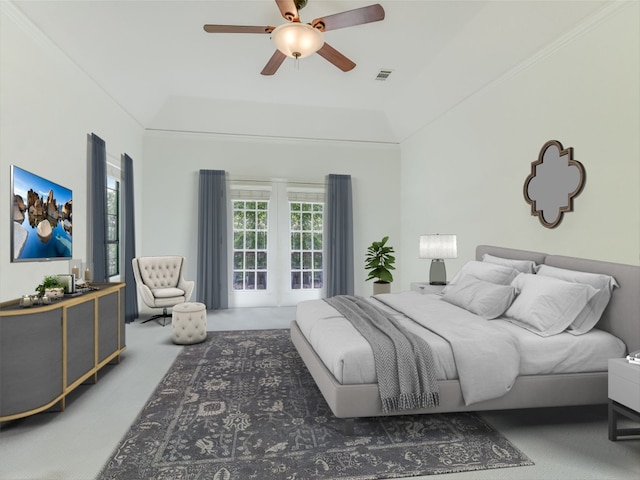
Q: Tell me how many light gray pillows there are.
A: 5